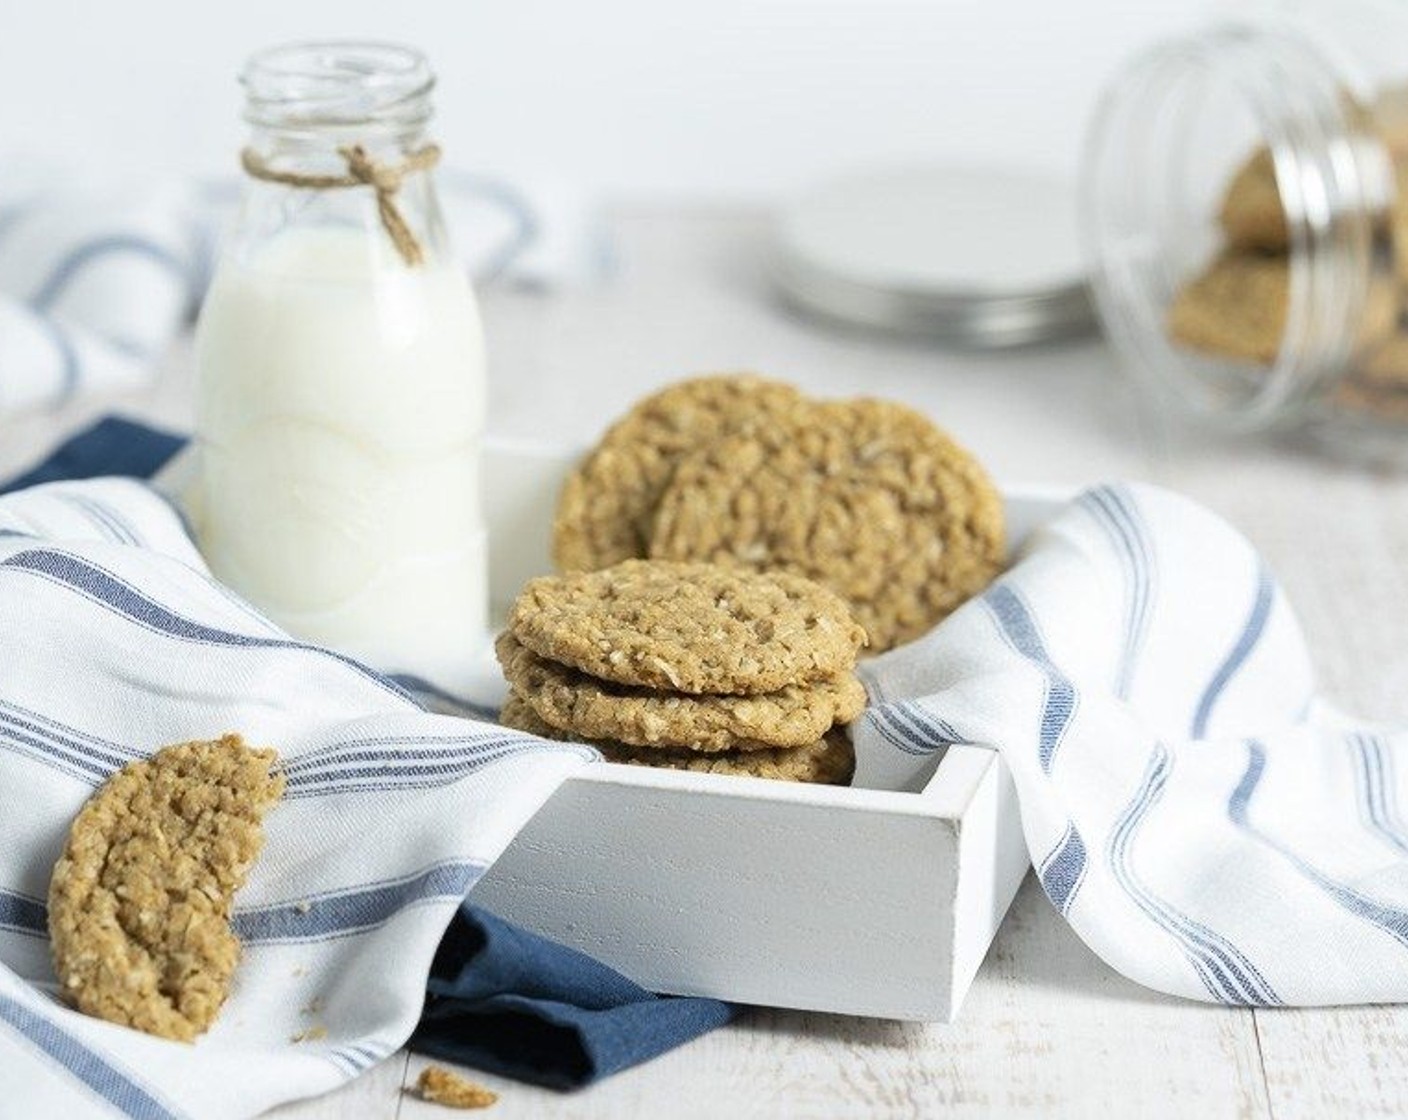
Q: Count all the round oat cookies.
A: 5